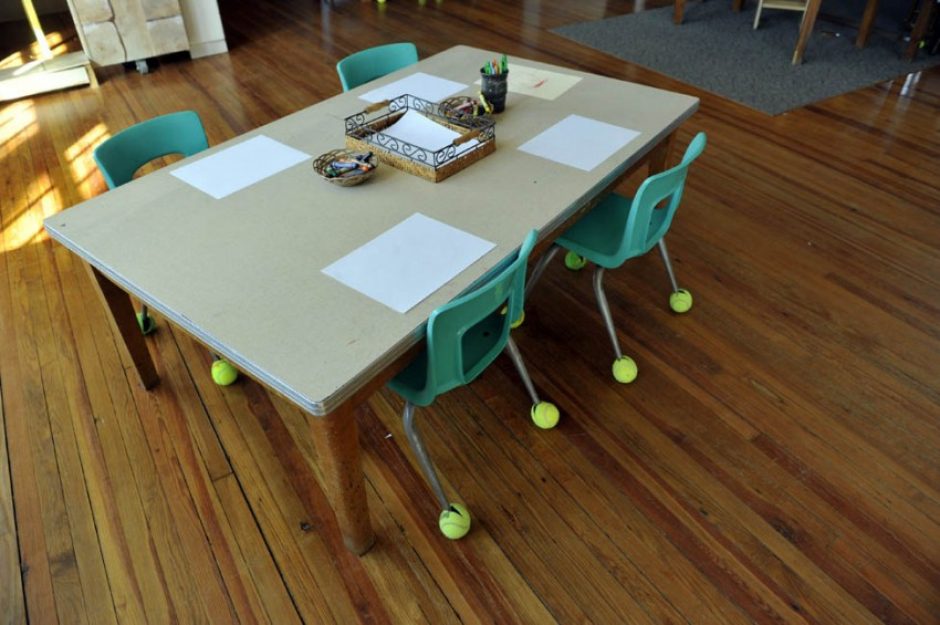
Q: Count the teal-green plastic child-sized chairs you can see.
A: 4